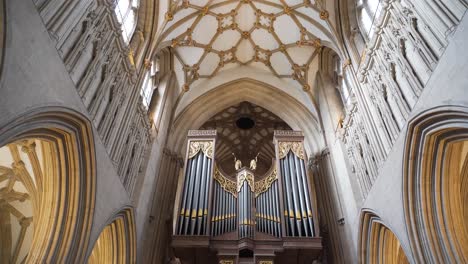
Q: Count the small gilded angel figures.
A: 2